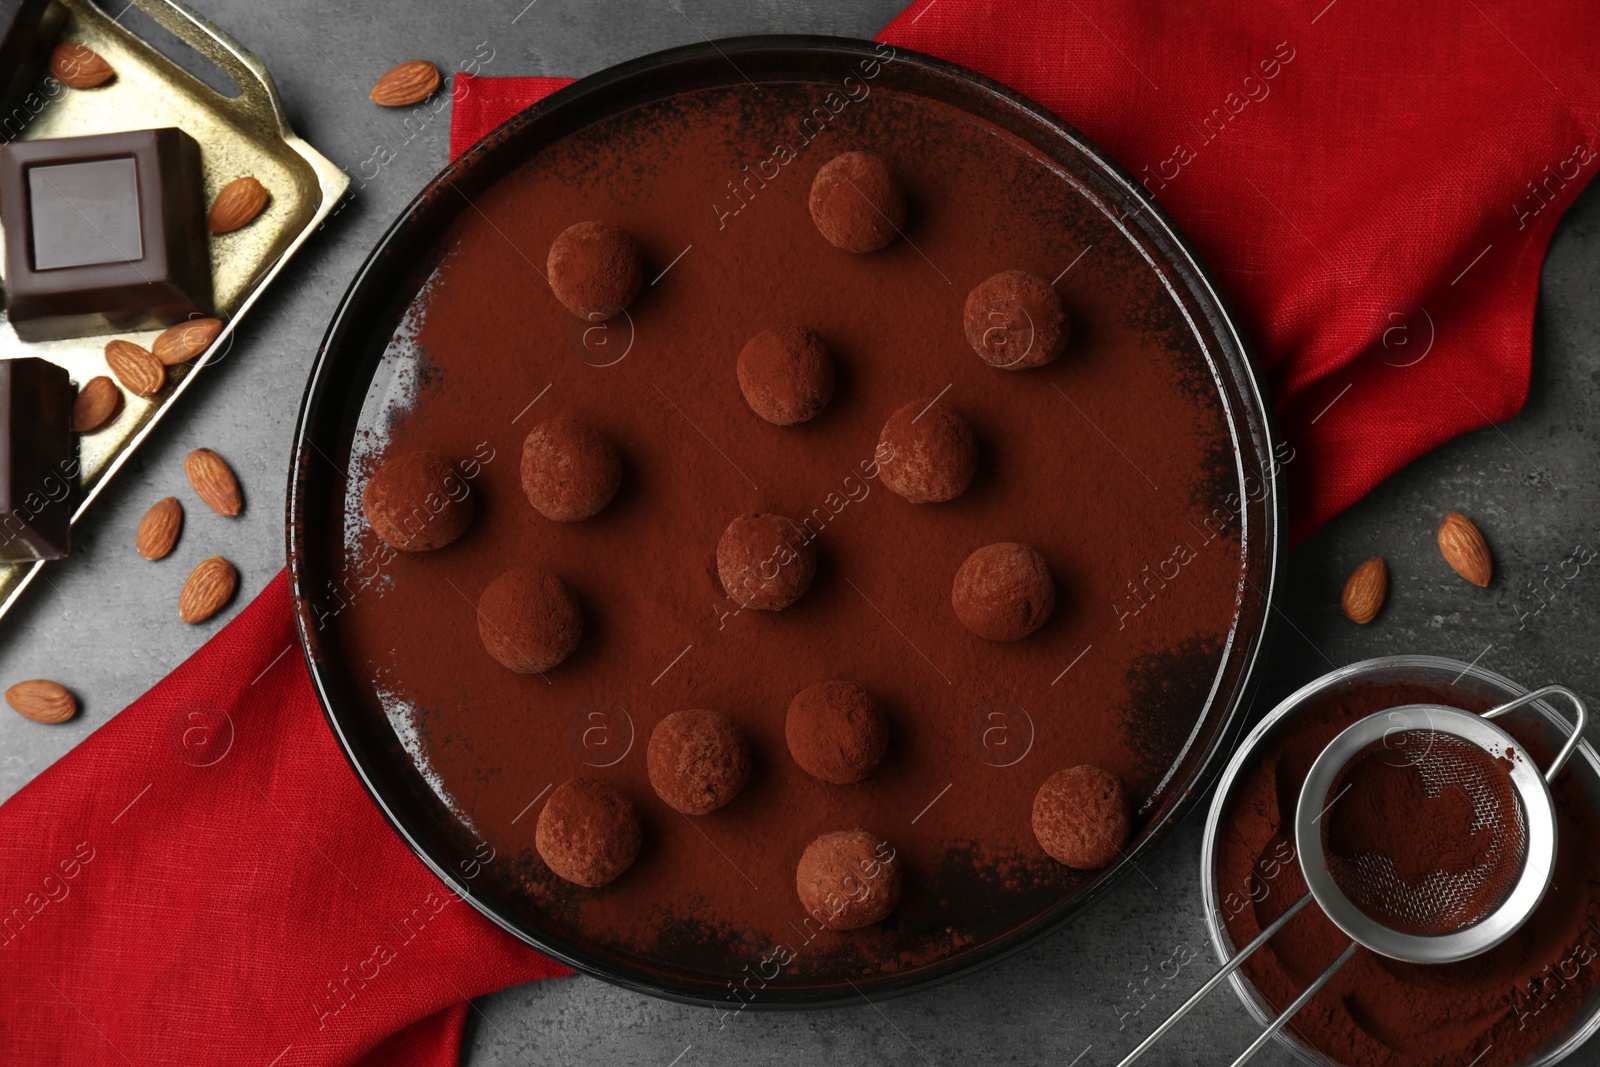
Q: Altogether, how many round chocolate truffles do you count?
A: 15